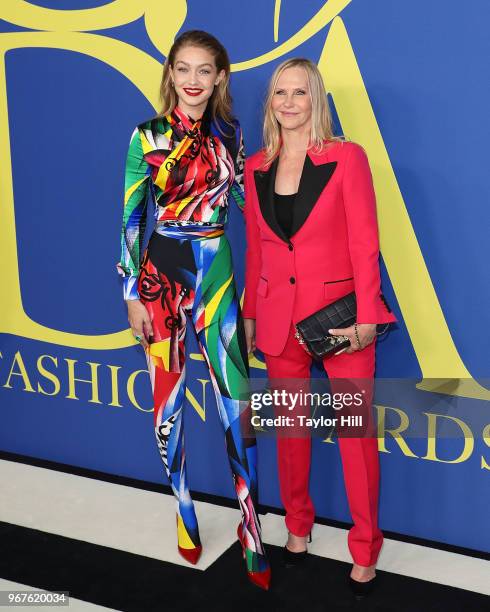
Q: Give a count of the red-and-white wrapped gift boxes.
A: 0